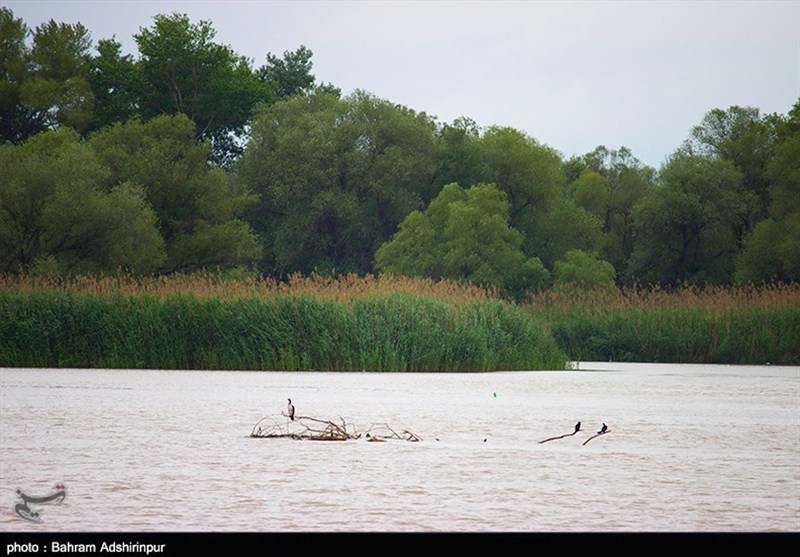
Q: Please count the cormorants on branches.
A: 3